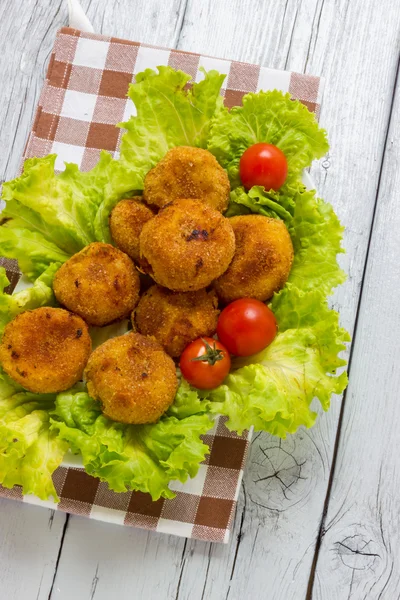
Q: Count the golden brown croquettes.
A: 8